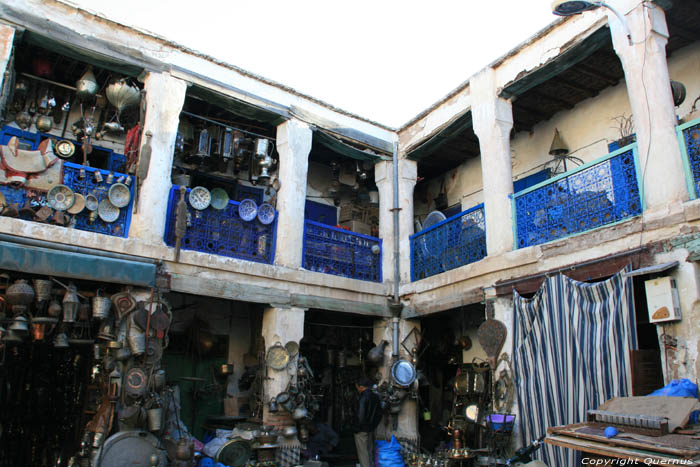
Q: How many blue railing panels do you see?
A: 6